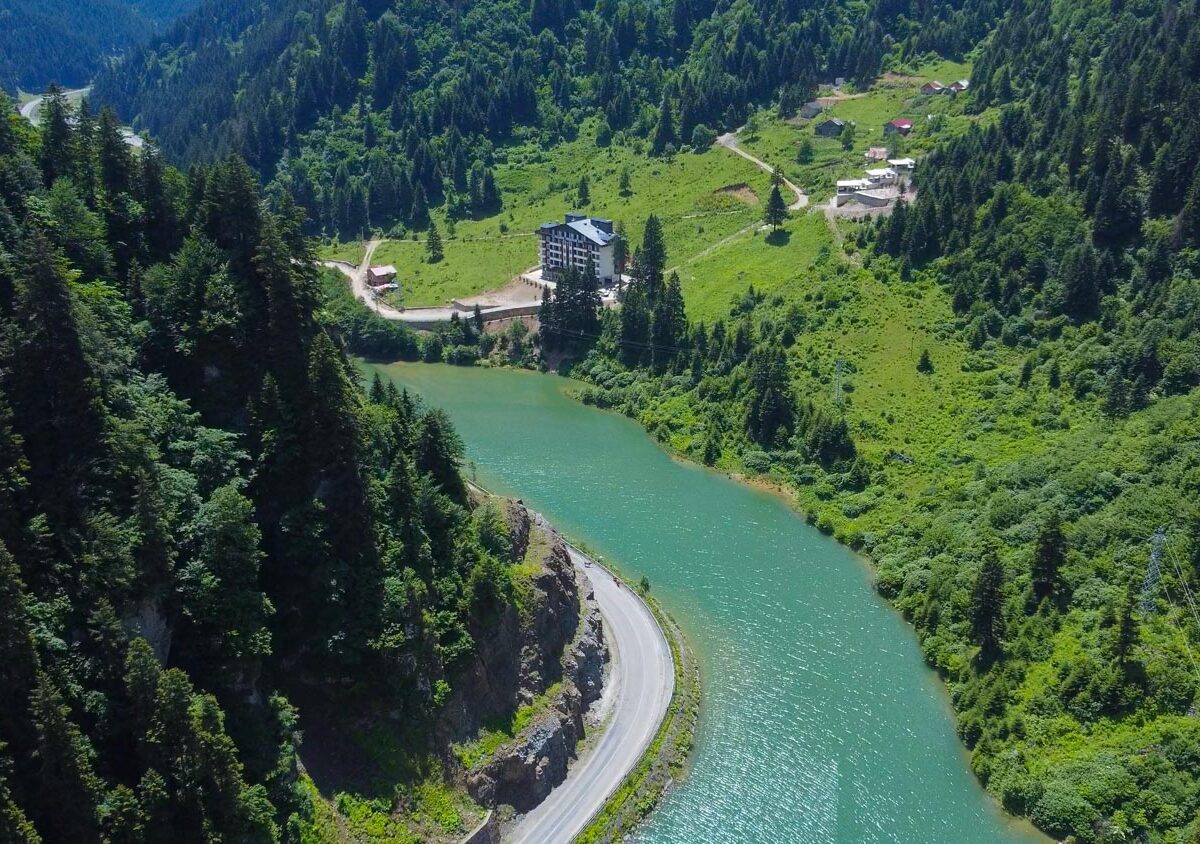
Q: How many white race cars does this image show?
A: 0